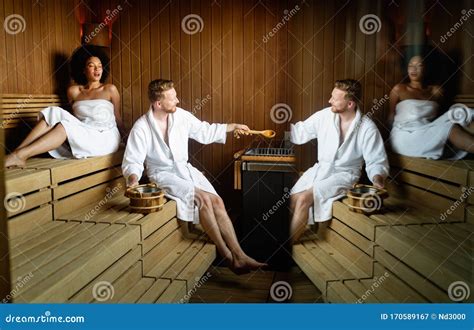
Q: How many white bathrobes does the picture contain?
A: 2